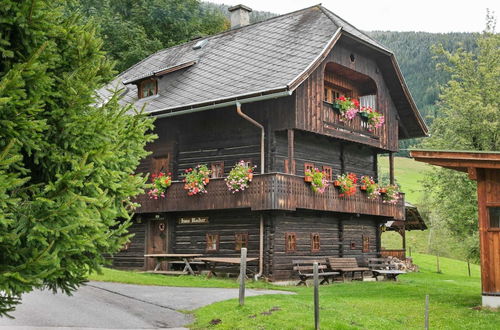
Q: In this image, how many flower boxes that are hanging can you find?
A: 9